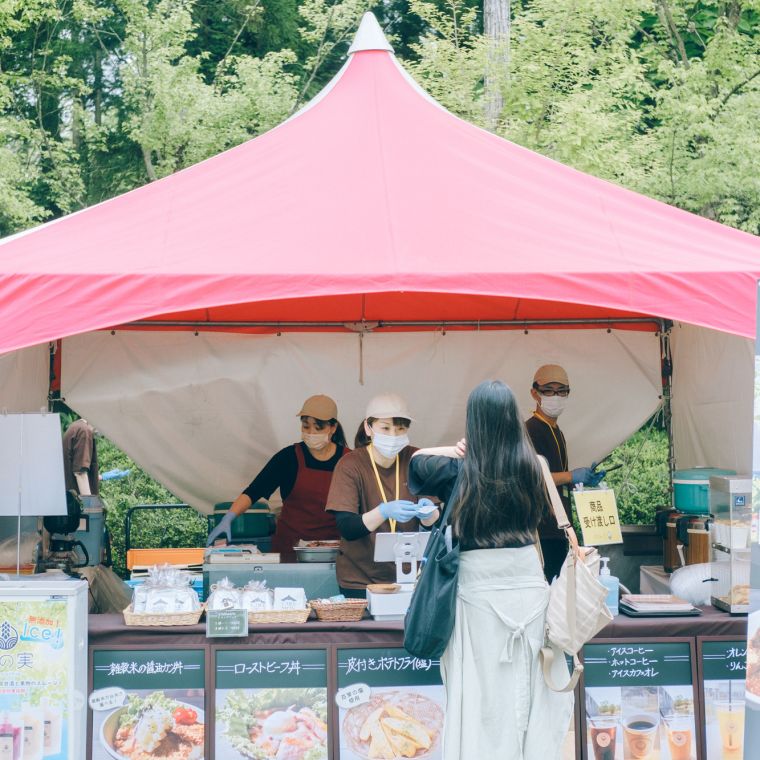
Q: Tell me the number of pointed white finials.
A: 1